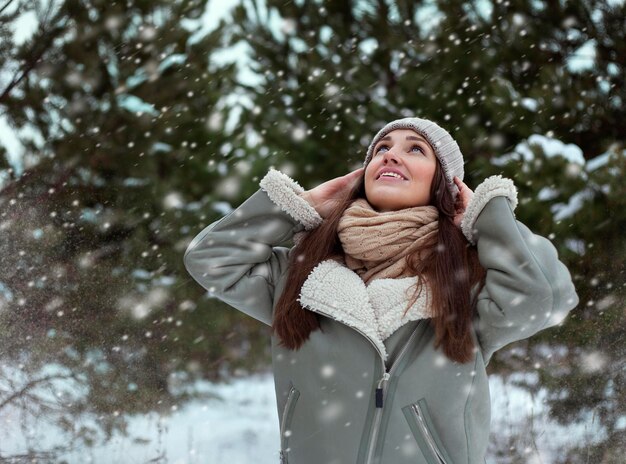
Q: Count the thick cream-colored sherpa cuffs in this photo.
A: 2